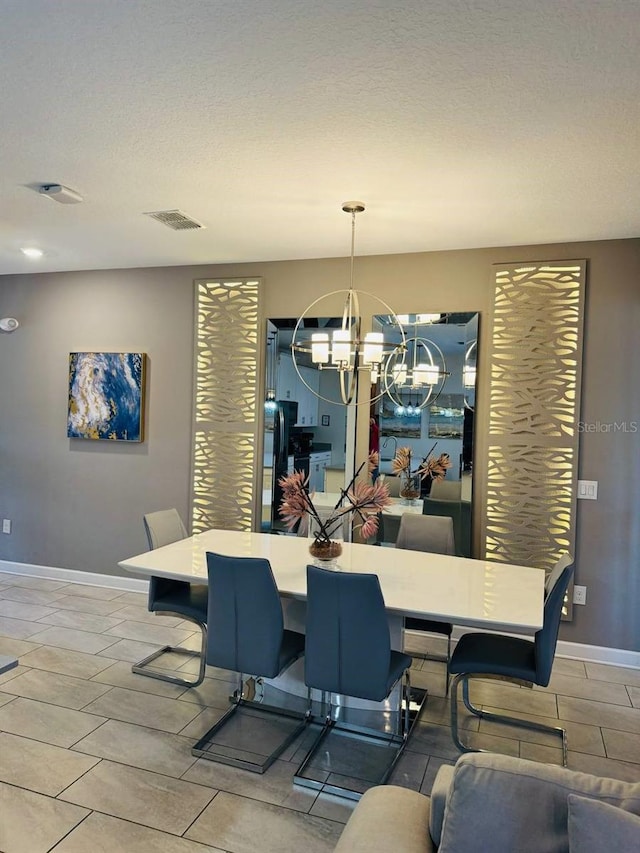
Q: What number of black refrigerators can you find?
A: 1